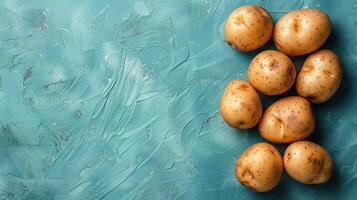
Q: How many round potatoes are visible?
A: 8